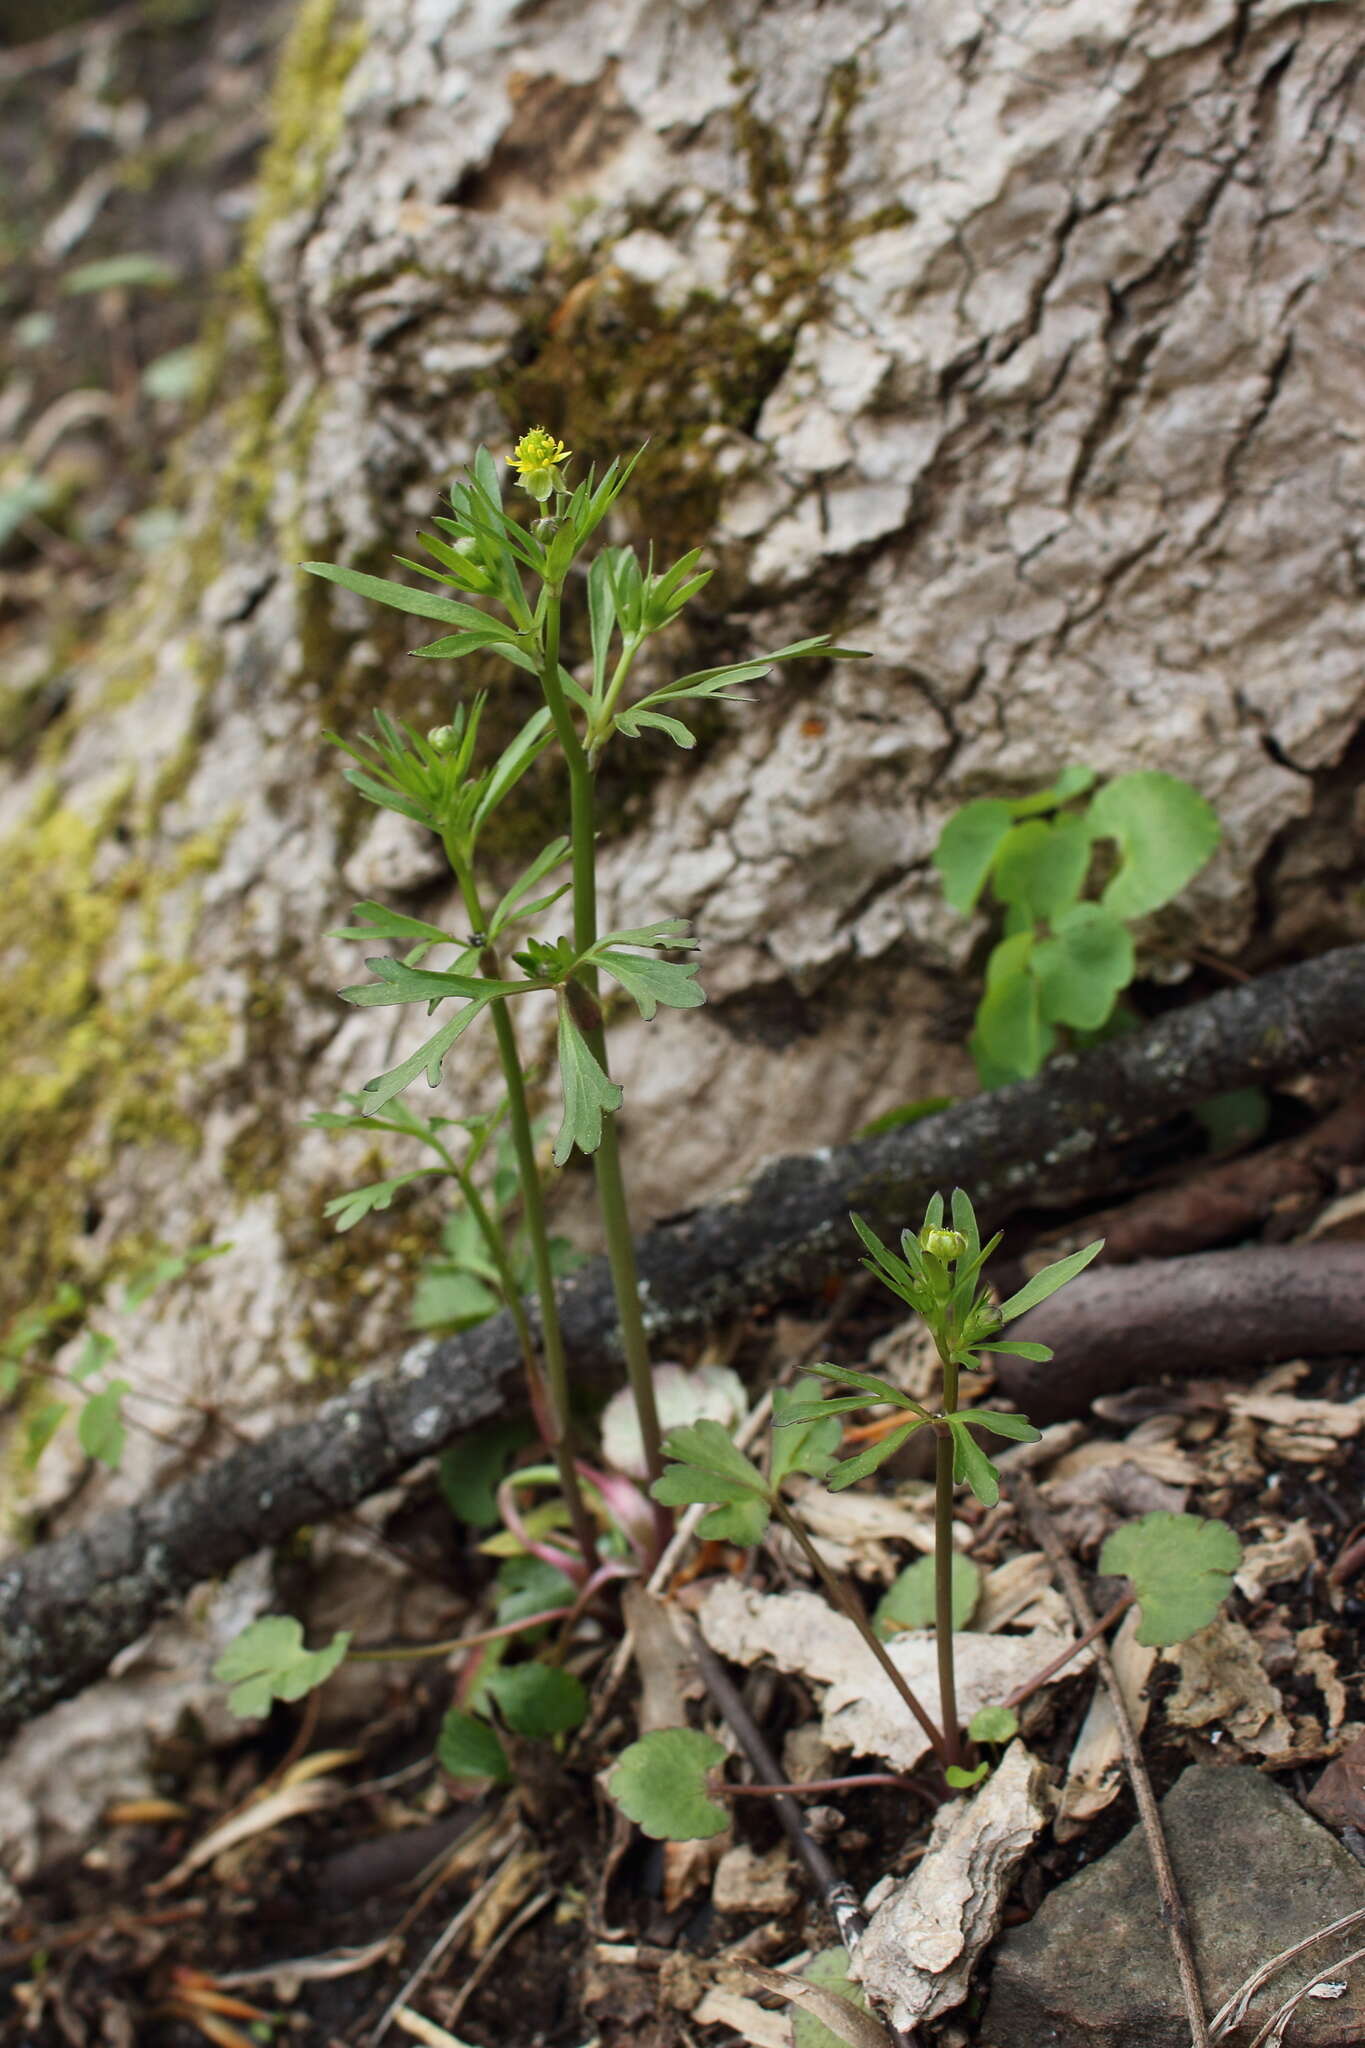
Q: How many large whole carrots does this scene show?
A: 0